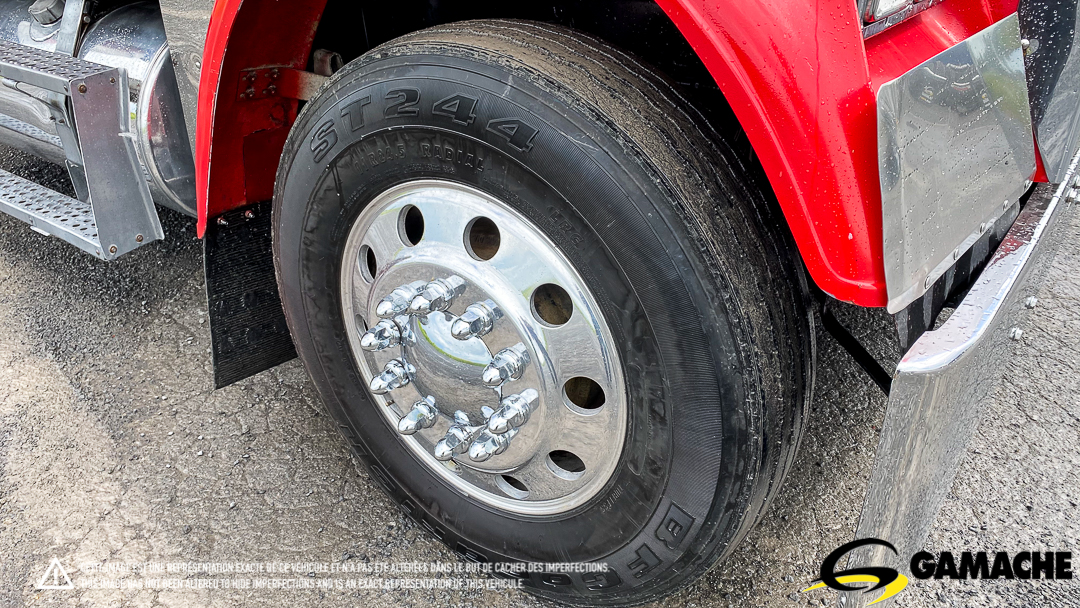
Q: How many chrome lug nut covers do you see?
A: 10